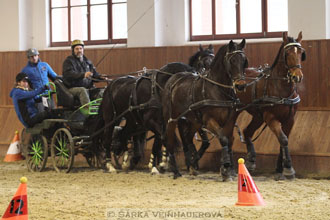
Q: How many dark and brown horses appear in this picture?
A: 4